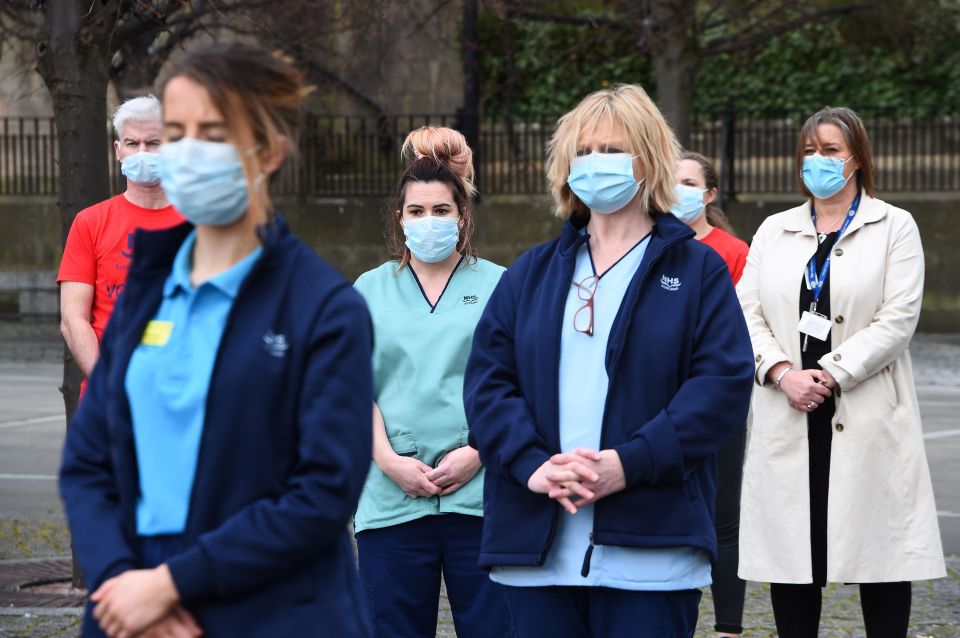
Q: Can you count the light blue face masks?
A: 6